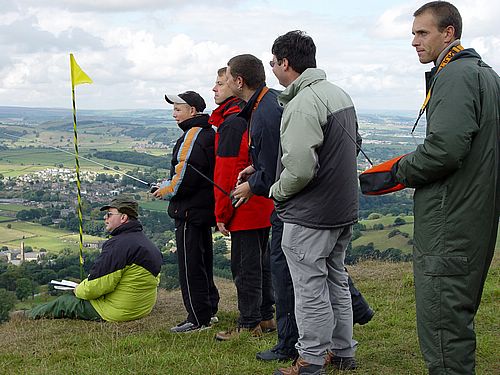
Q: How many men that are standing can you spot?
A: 5